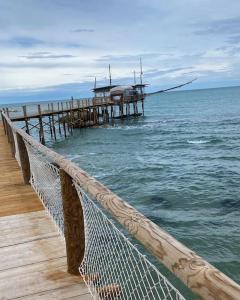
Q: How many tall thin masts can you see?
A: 4